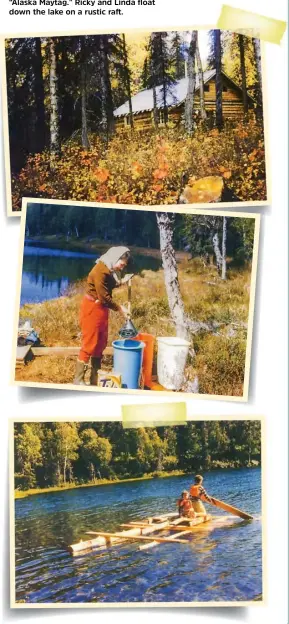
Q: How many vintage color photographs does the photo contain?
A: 3